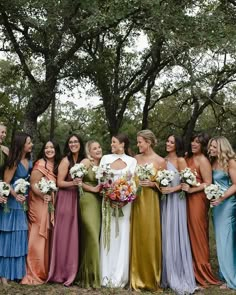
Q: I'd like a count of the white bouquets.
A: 9